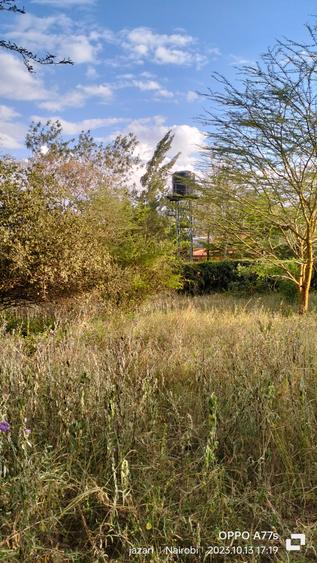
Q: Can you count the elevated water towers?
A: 1